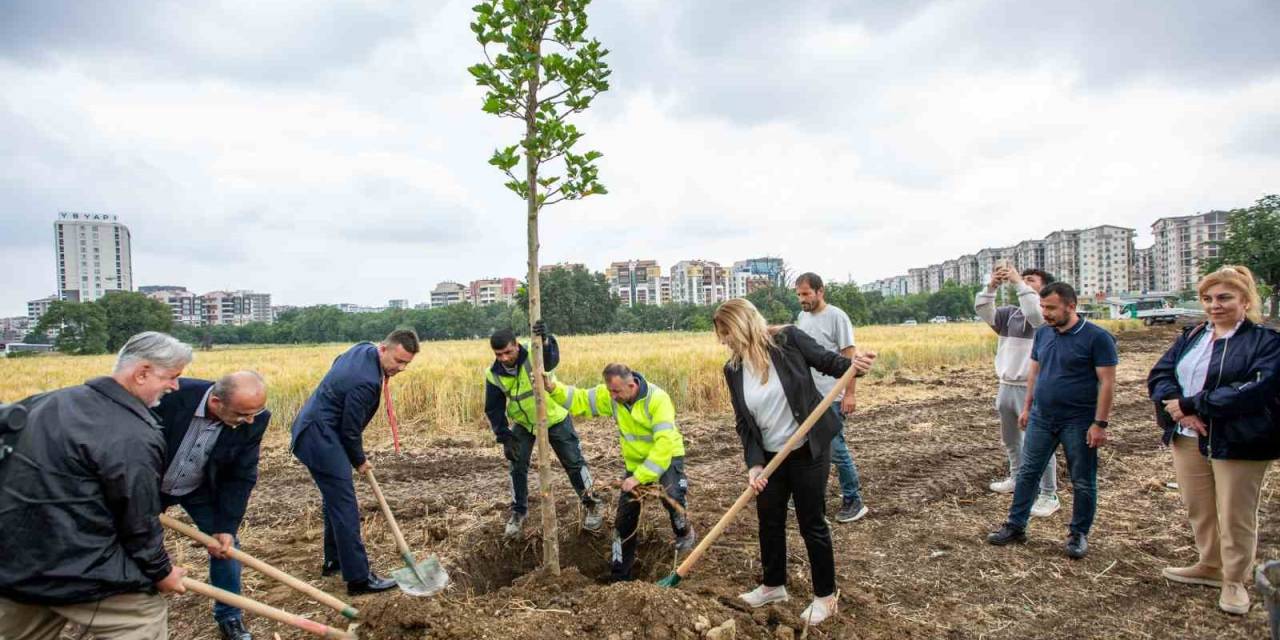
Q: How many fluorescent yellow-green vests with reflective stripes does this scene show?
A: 2